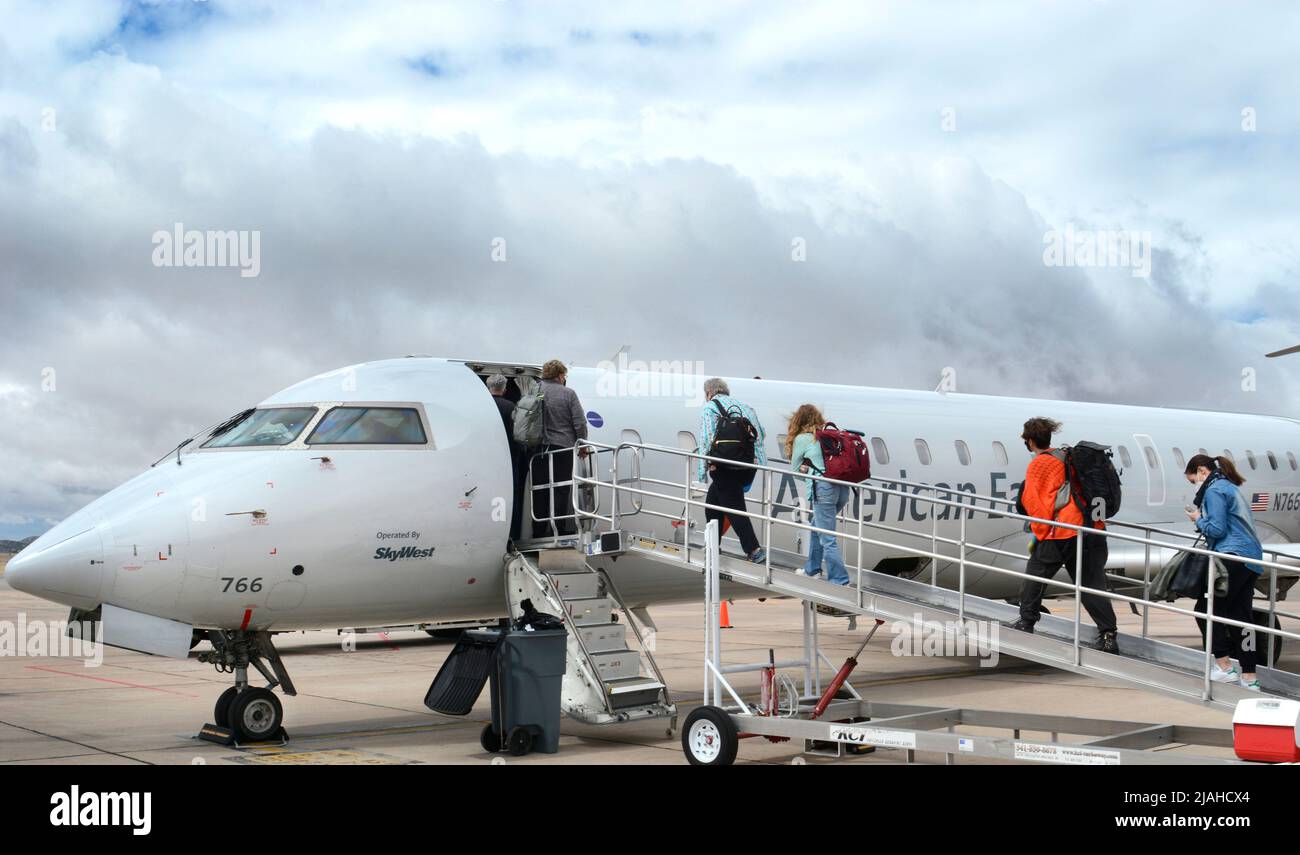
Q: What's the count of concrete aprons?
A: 1